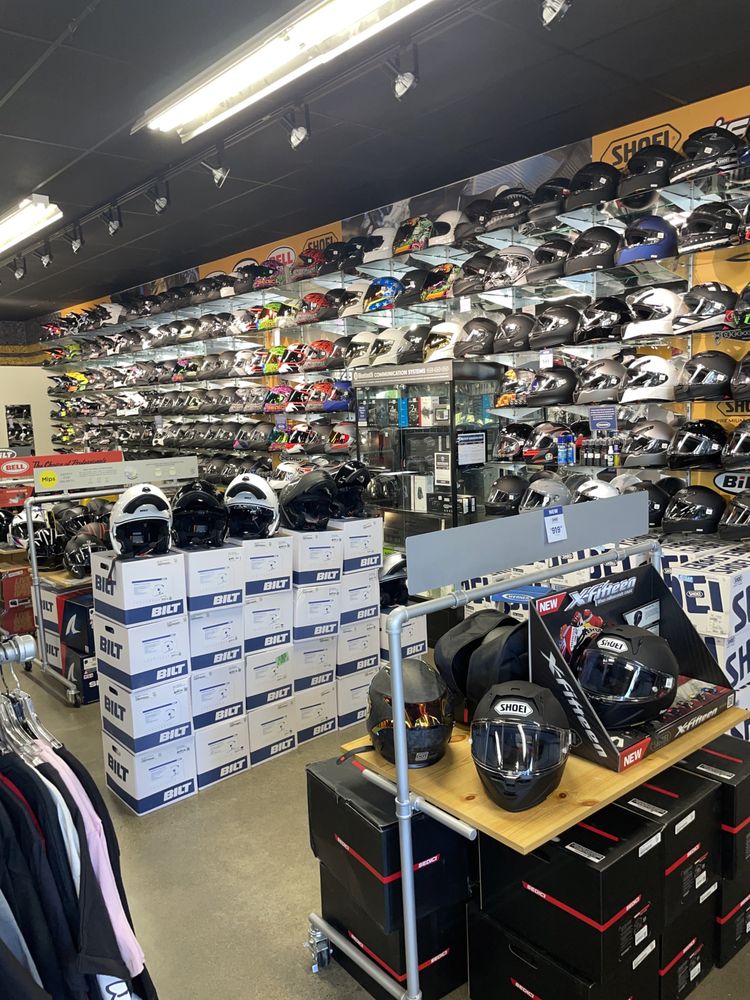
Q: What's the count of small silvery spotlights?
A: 9